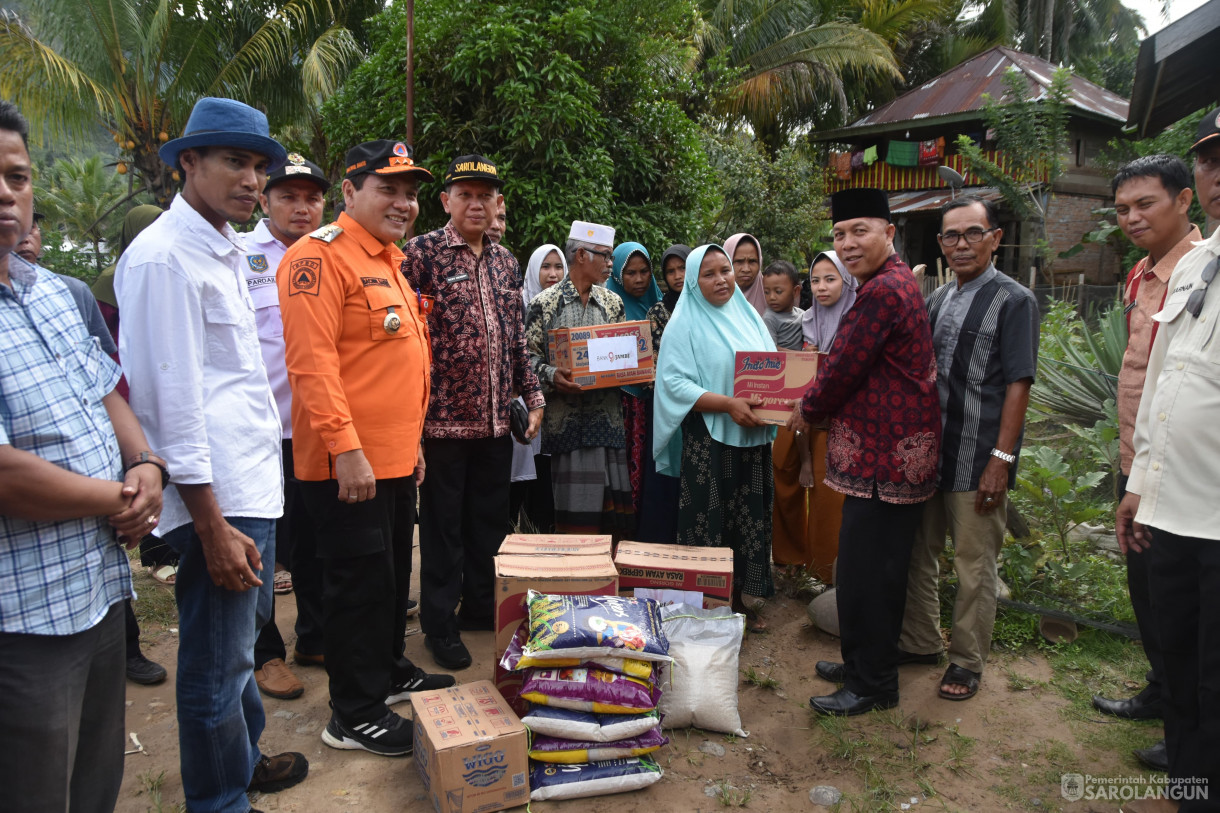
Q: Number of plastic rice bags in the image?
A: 7